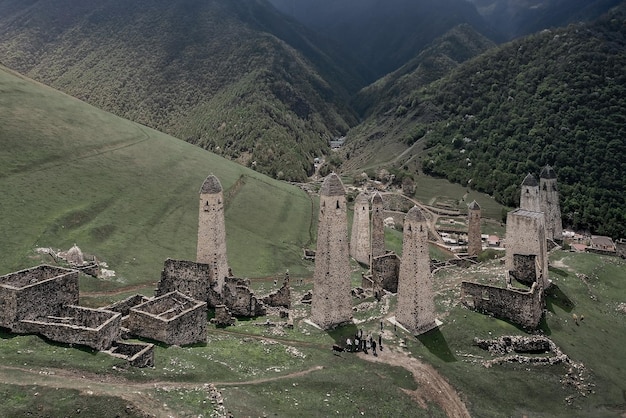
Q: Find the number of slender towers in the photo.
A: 8